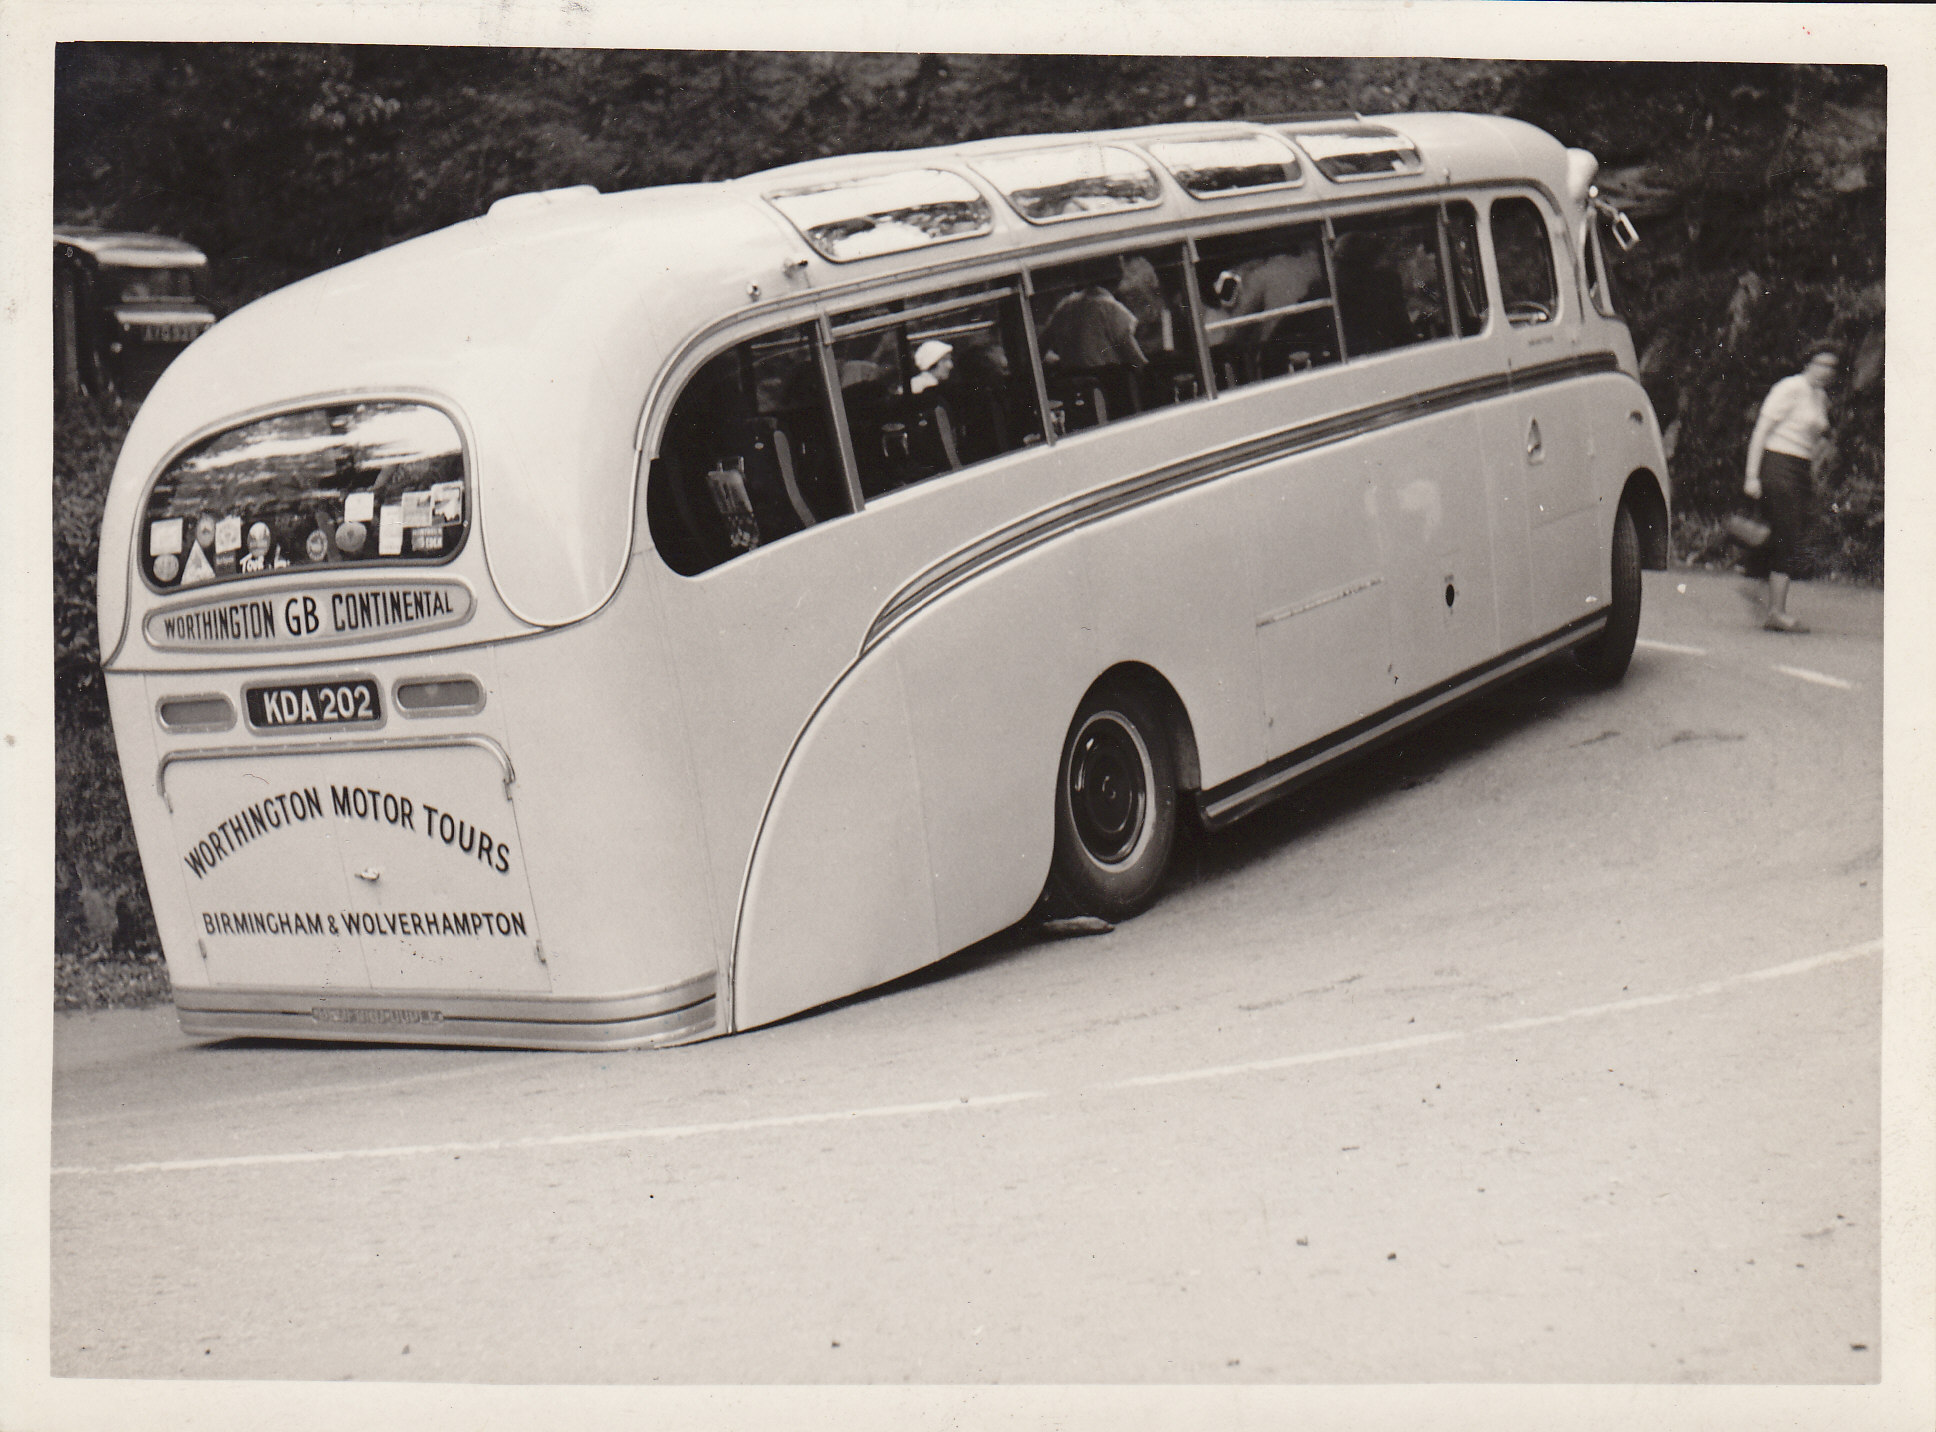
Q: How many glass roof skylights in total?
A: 4